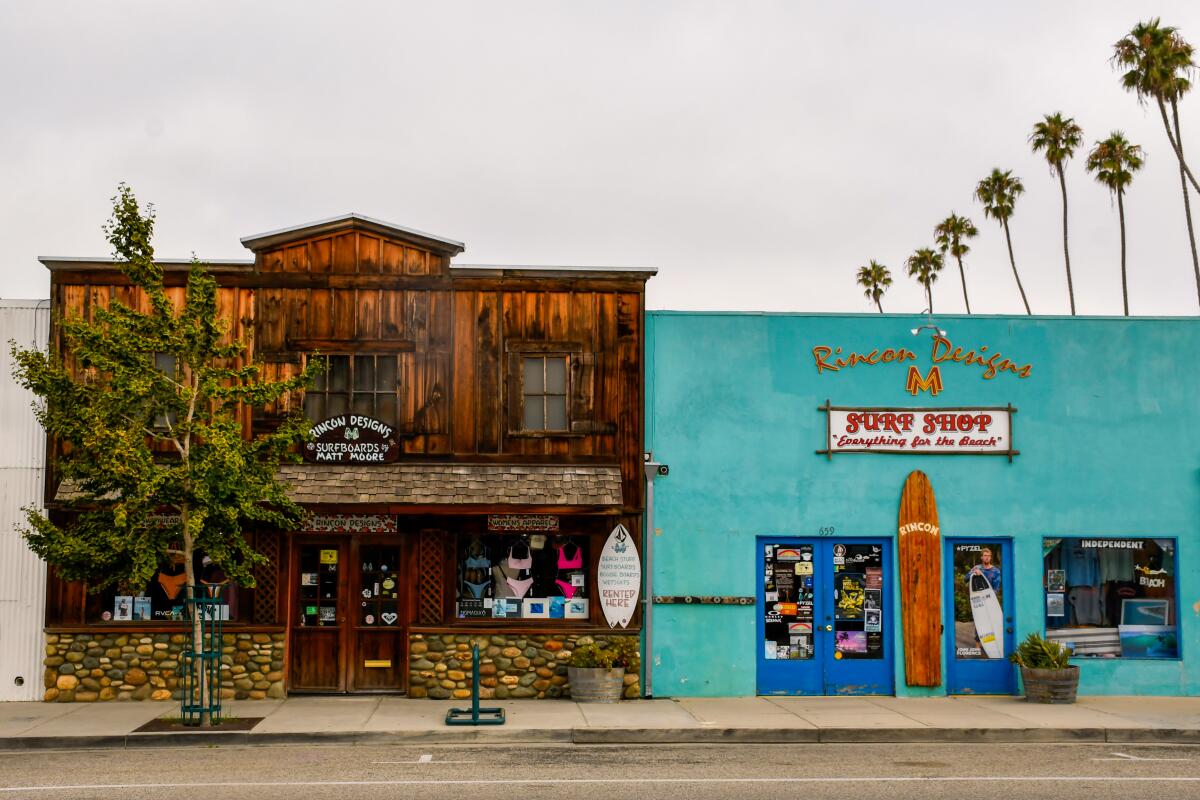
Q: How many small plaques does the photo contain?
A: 3